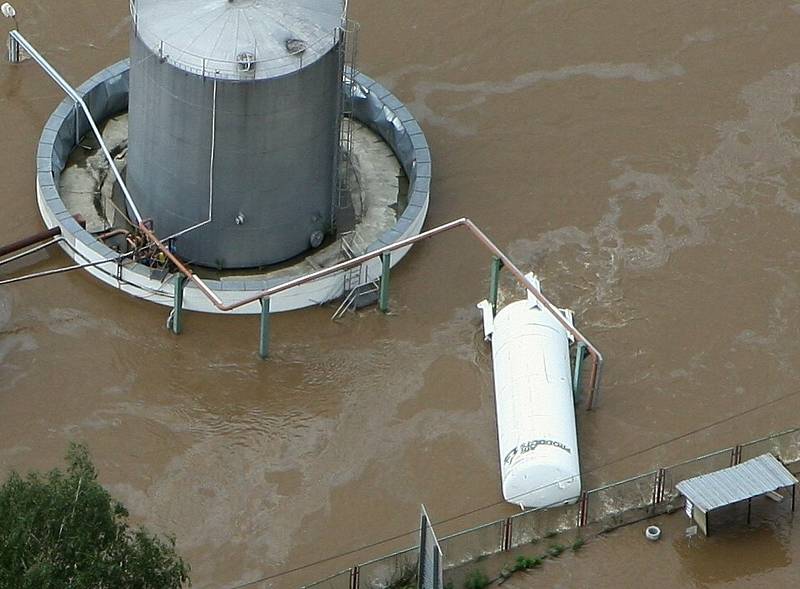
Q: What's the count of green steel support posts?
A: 5